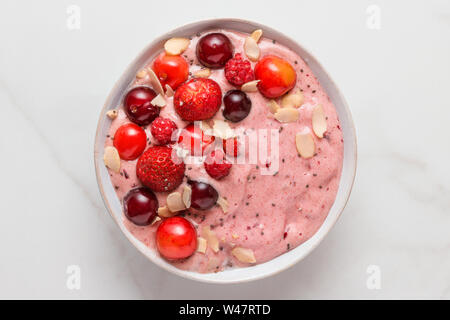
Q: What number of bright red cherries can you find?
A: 5